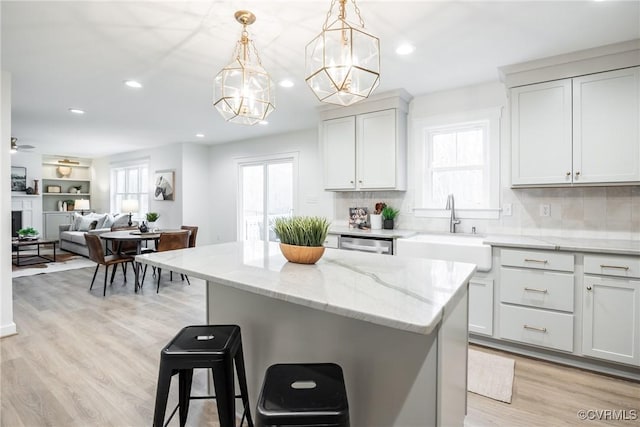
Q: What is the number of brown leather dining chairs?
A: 4